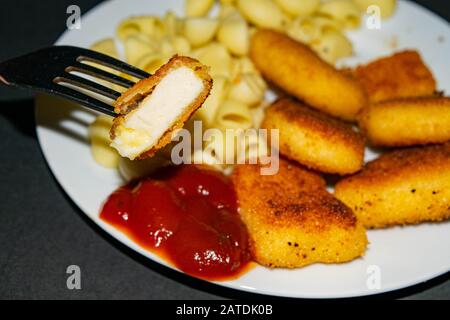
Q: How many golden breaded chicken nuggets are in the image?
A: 7